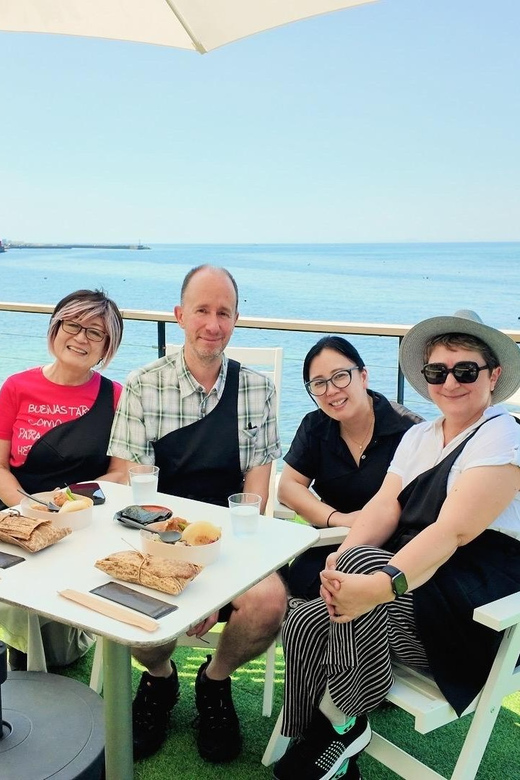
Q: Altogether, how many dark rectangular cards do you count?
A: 2